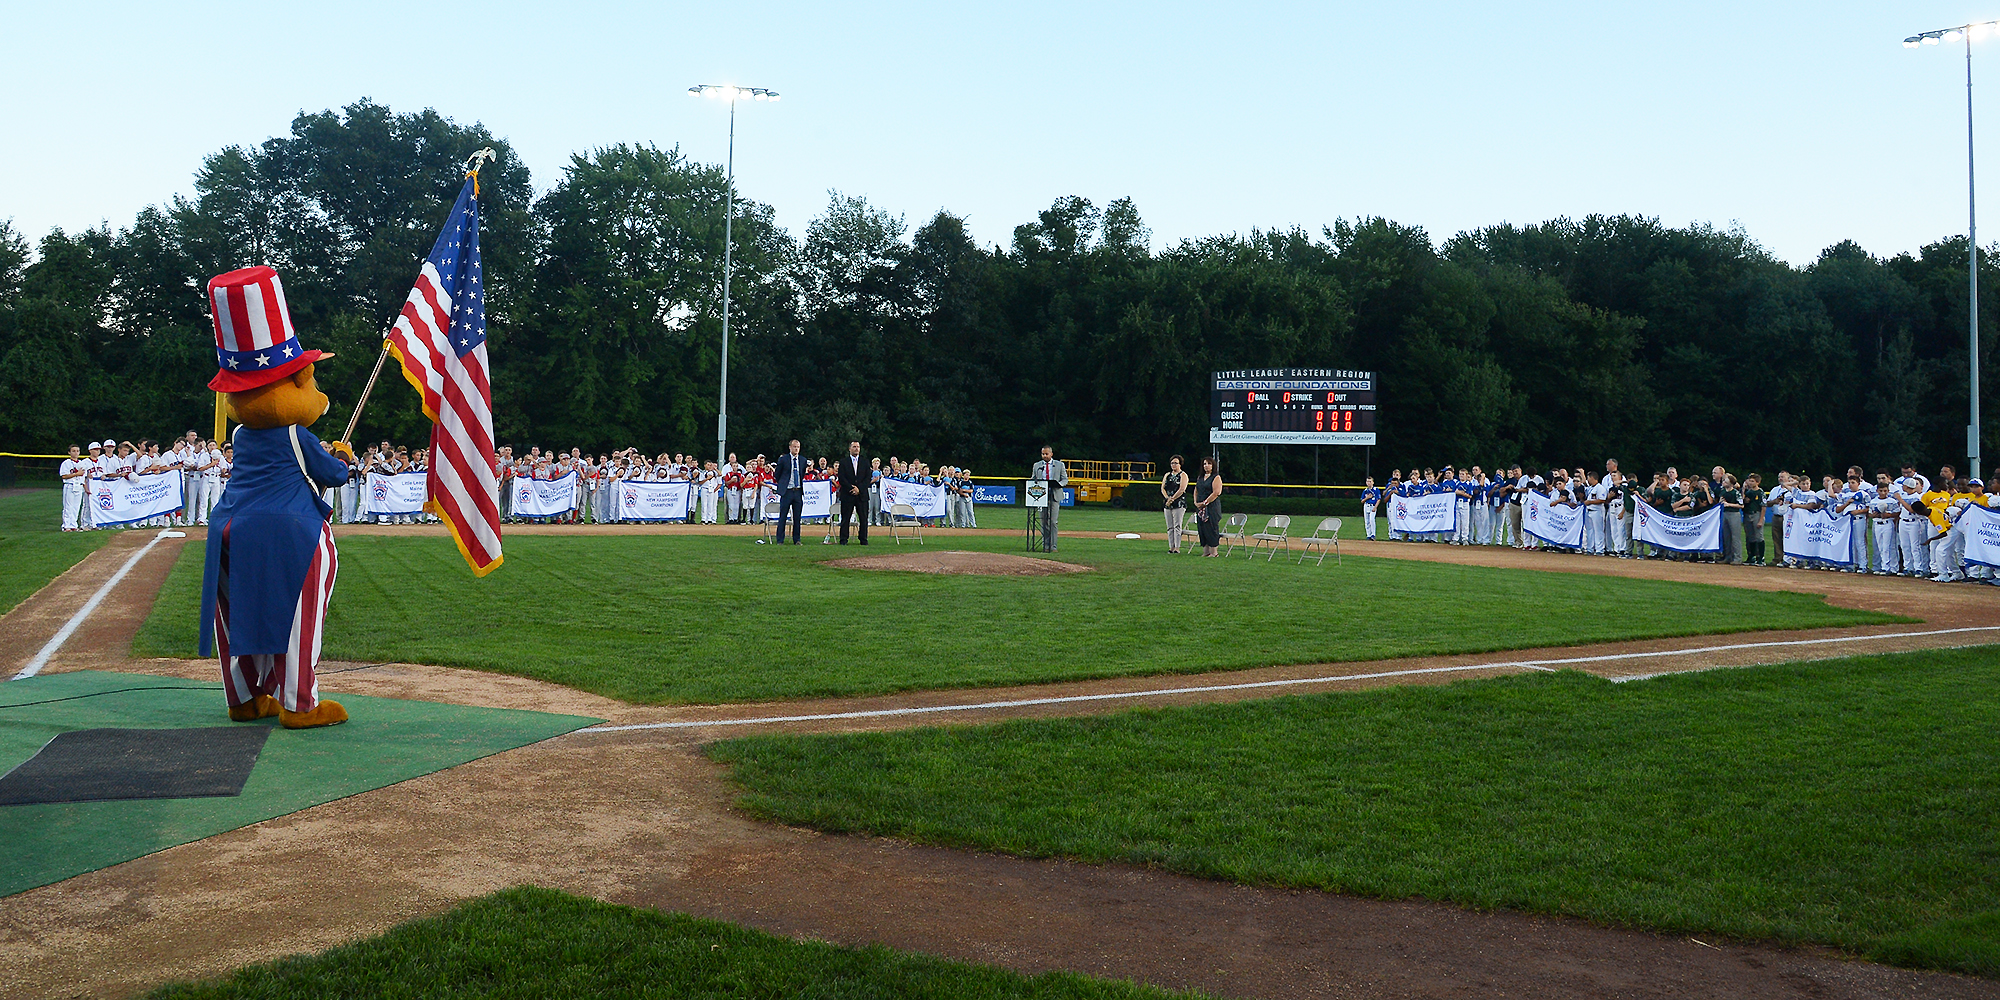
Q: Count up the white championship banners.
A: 11